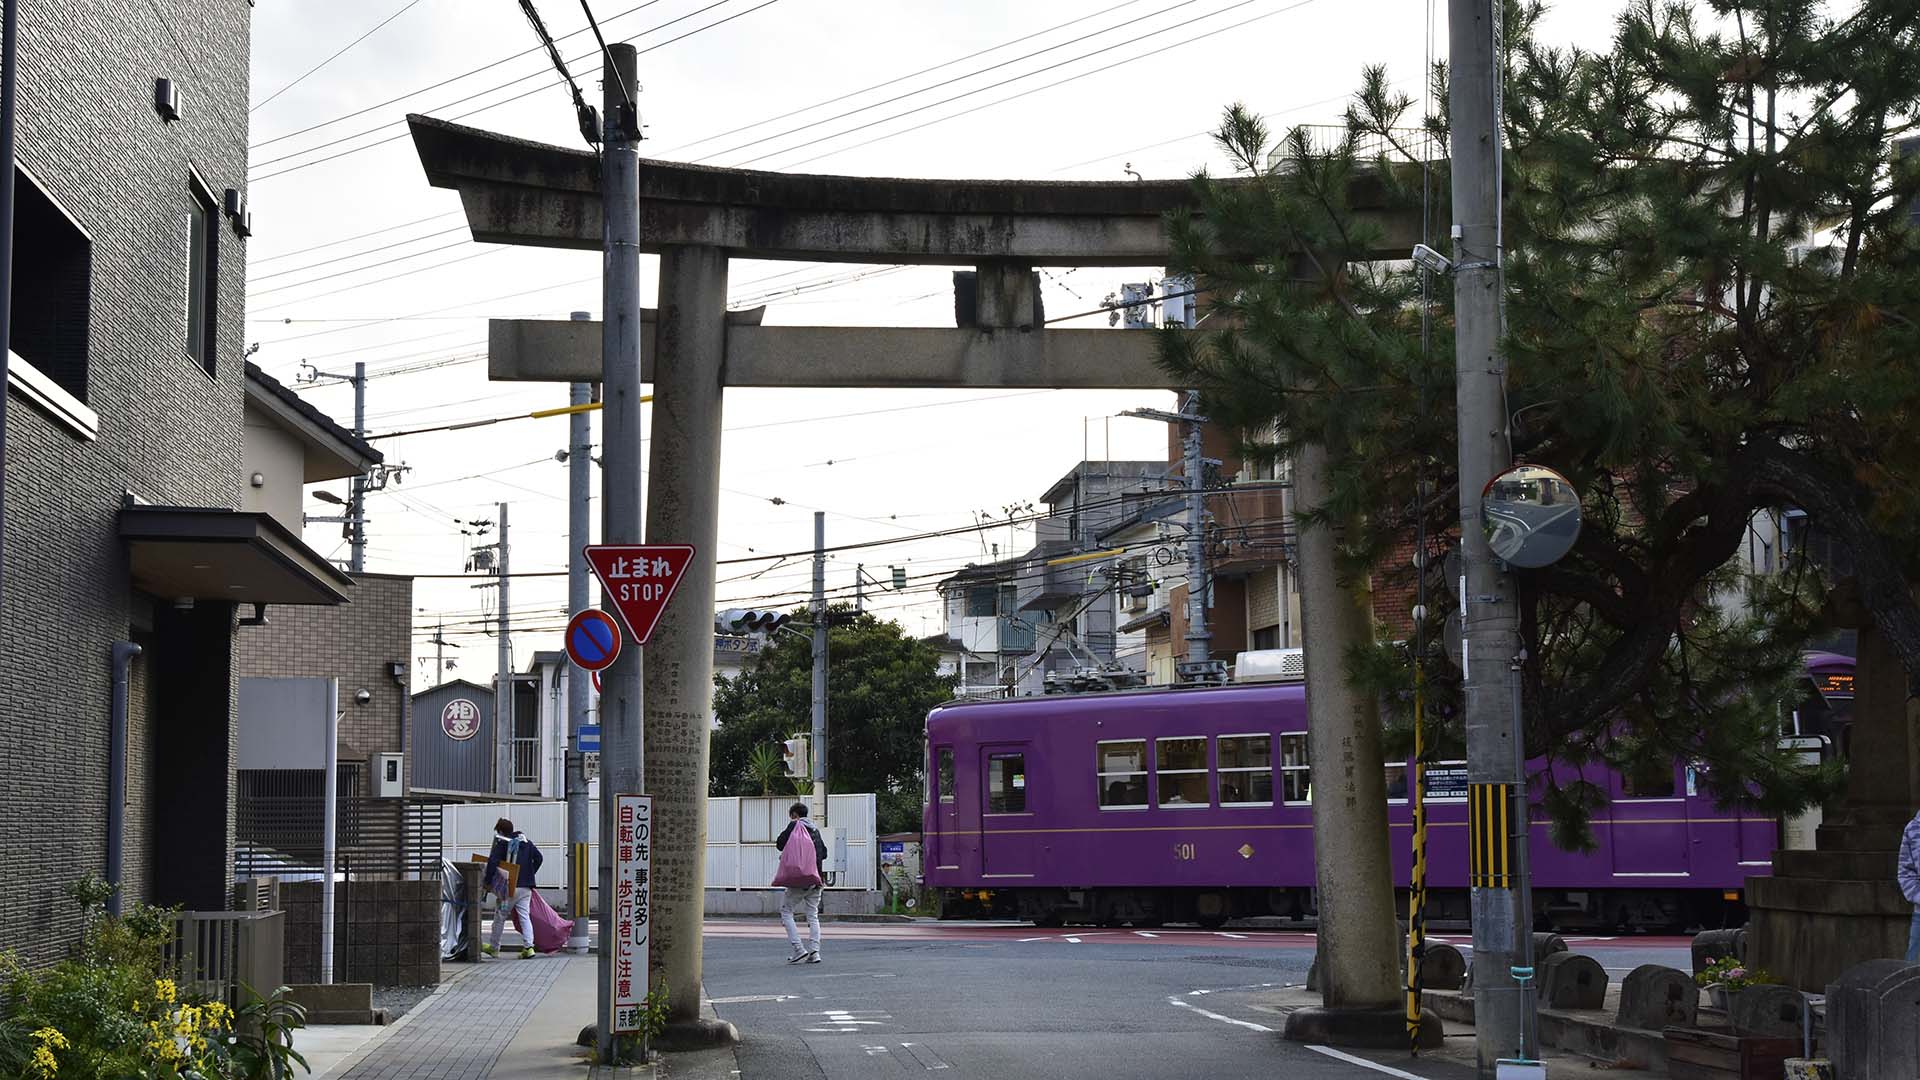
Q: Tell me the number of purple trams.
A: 1